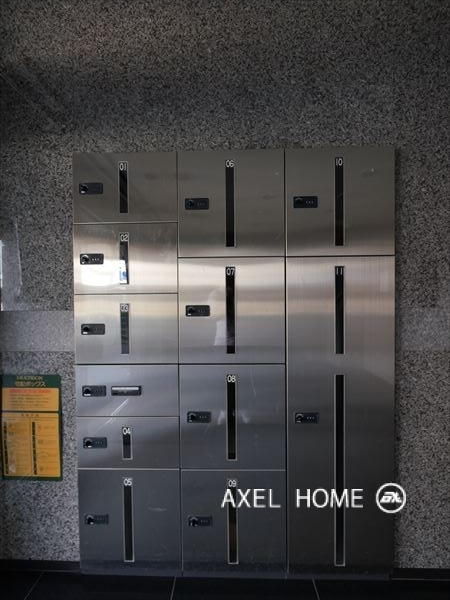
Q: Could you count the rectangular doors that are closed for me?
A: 12